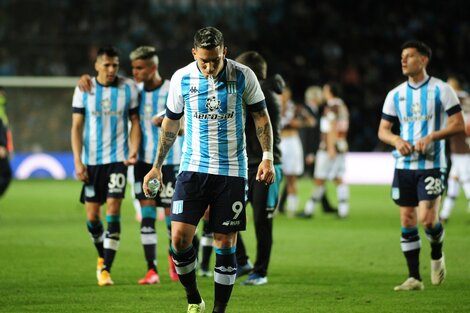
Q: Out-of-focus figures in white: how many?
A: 3